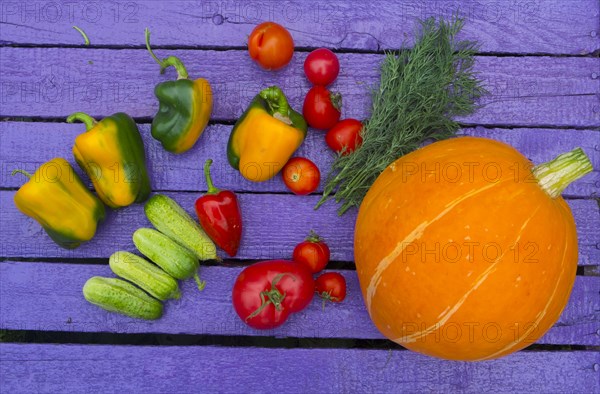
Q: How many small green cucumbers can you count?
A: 4